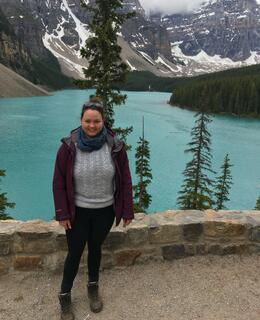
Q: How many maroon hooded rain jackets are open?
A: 1